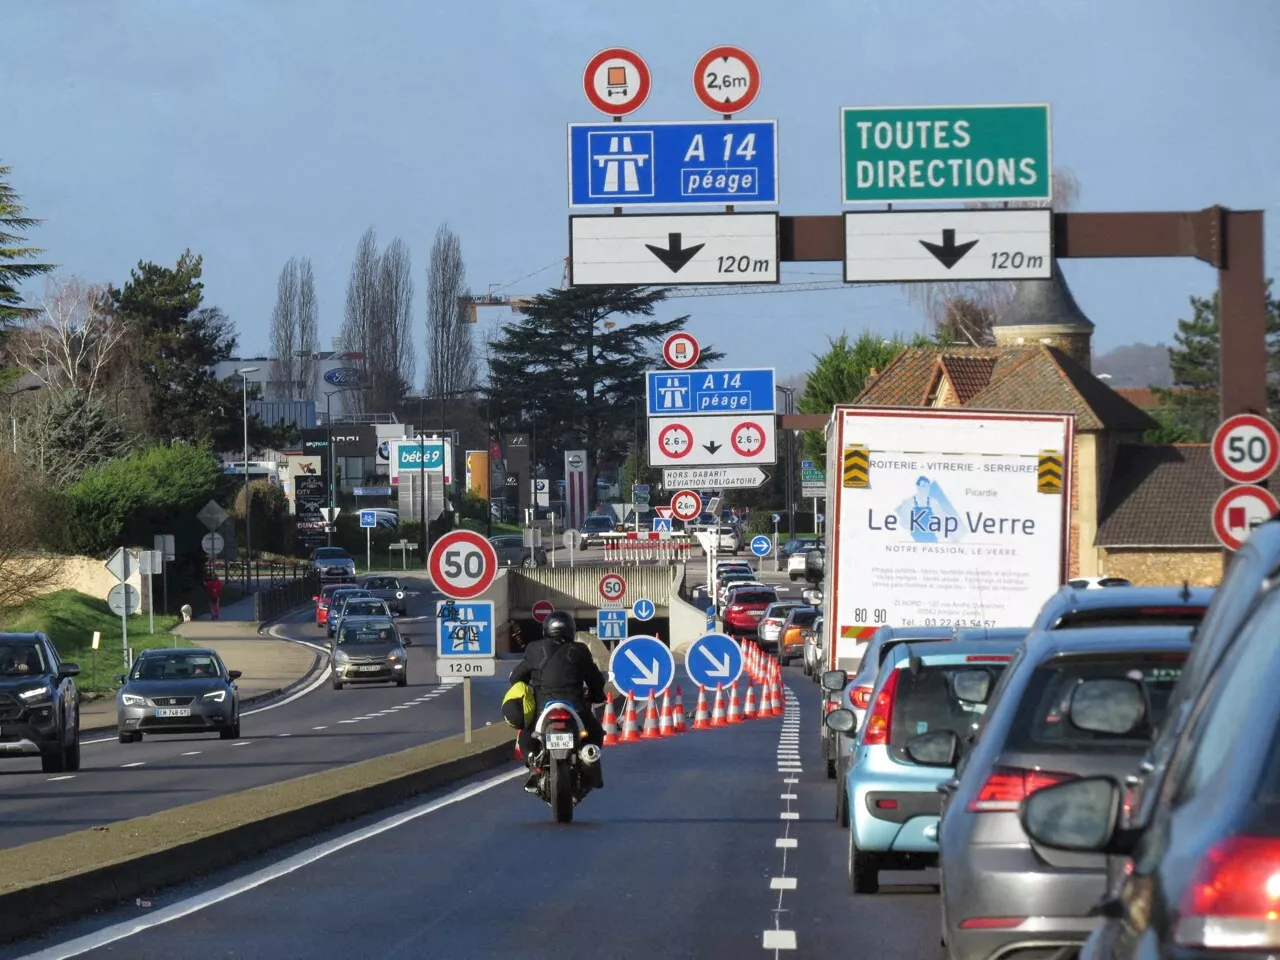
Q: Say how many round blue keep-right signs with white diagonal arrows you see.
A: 2